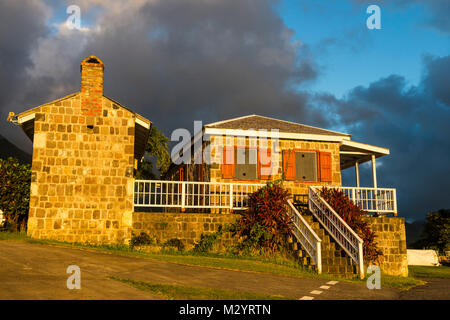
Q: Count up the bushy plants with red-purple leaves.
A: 2